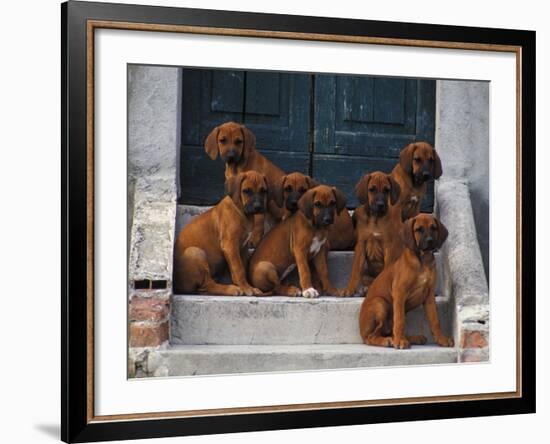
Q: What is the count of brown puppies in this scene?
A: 7